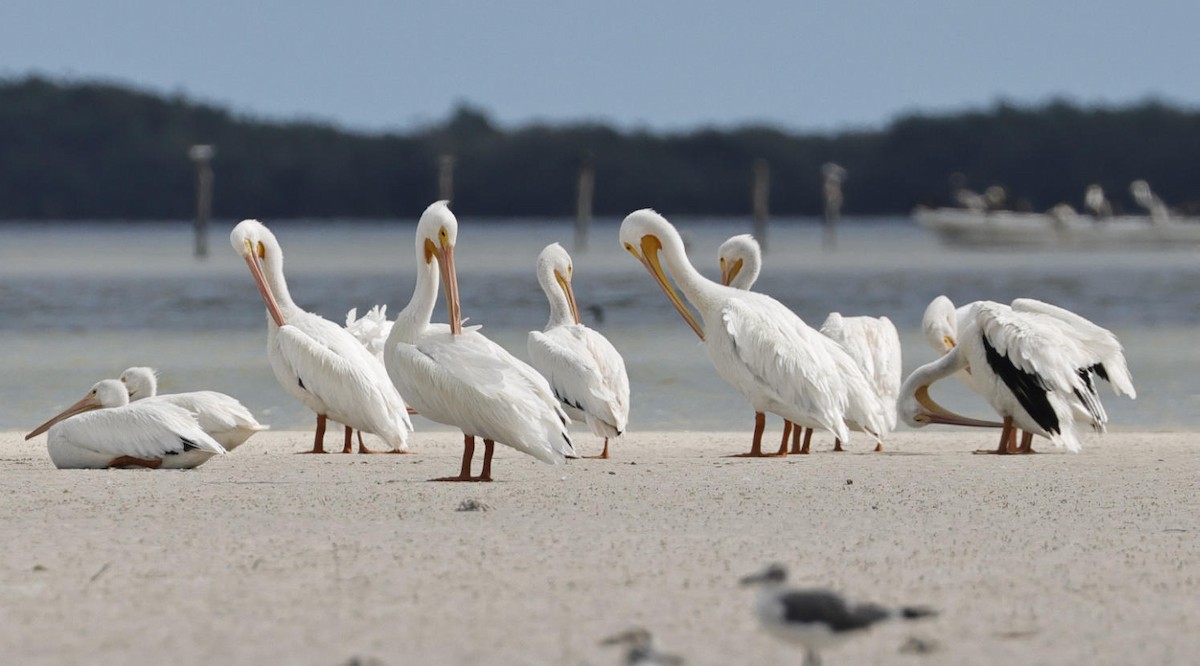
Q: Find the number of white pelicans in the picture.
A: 11